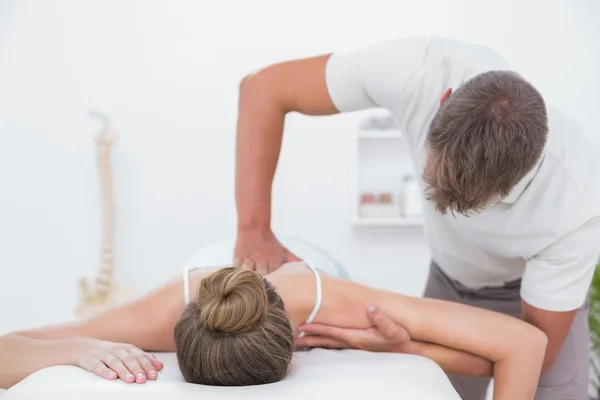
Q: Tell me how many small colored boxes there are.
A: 2